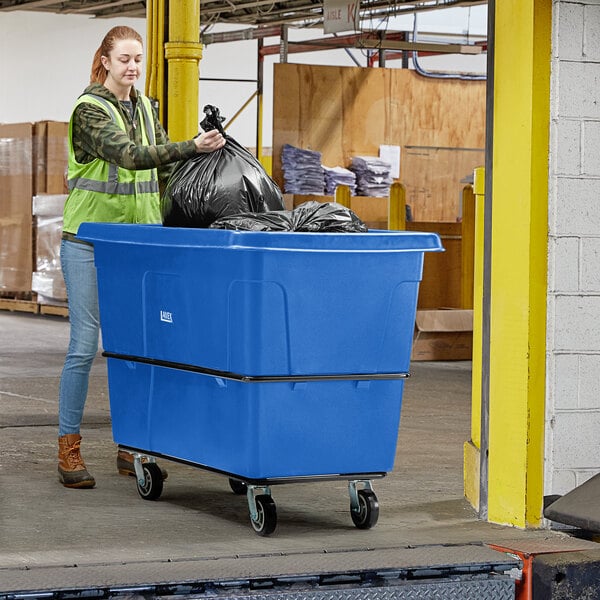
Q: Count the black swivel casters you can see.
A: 4